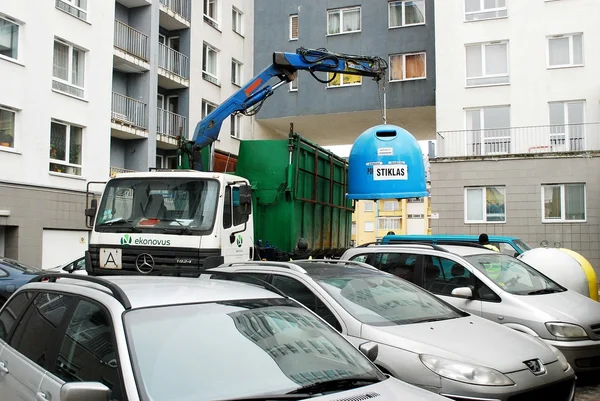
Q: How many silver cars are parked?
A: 3